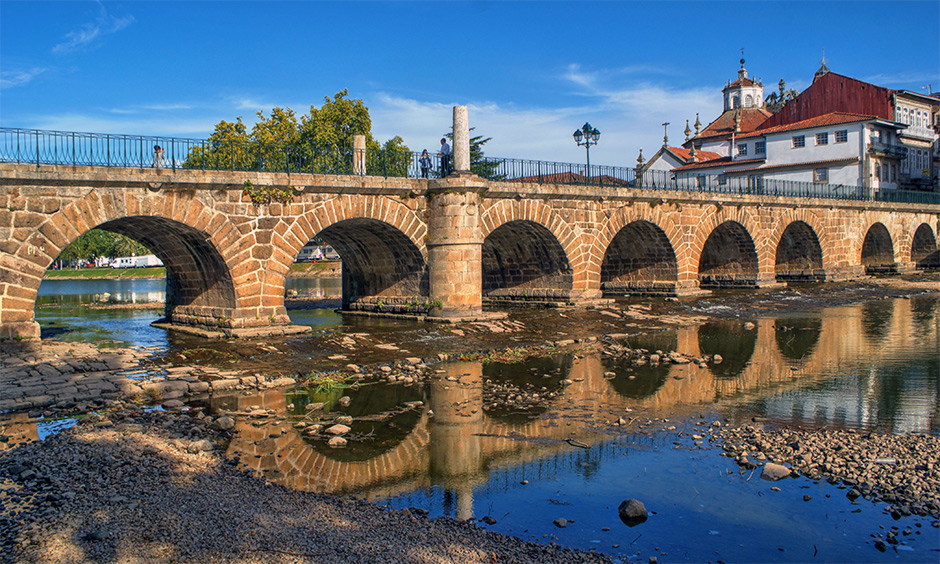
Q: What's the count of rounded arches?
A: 8